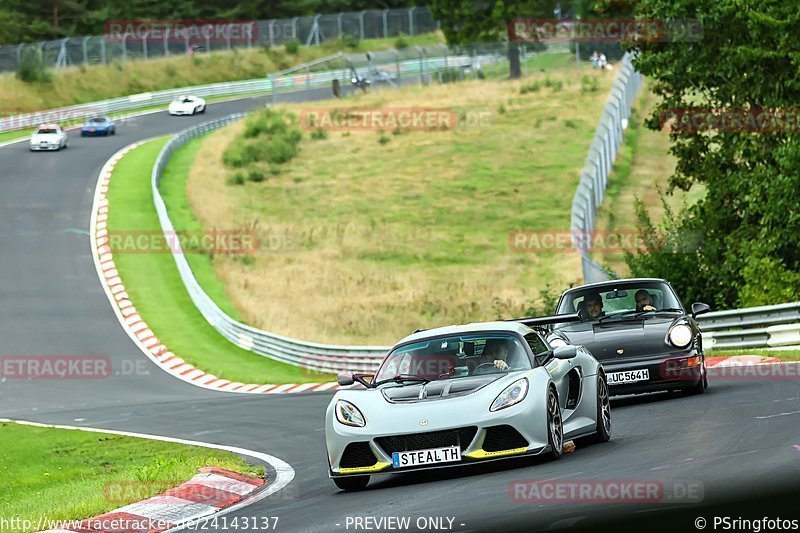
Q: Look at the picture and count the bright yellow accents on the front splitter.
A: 2